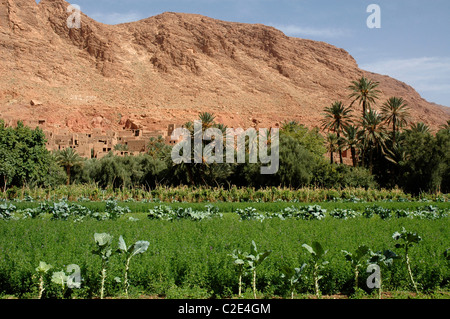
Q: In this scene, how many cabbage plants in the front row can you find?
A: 11